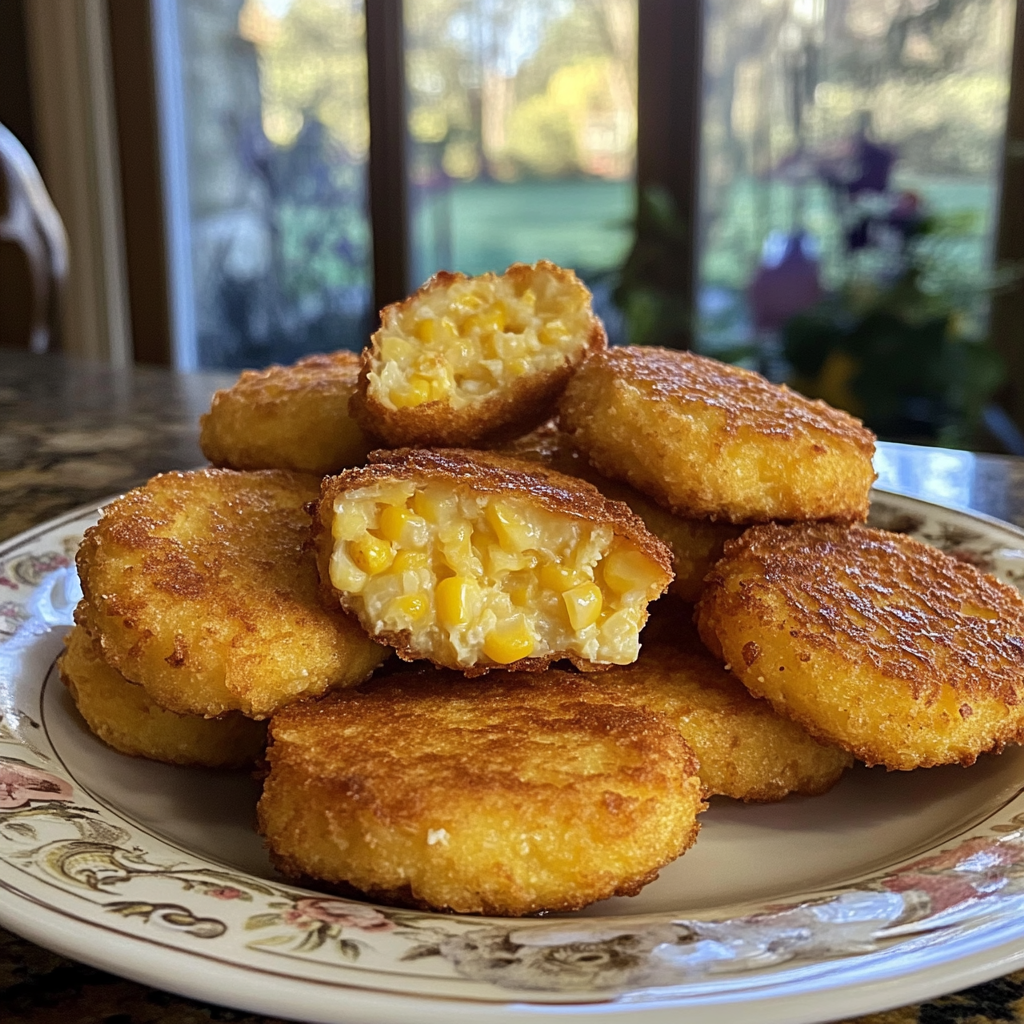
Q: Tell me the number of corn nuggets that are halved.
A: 2